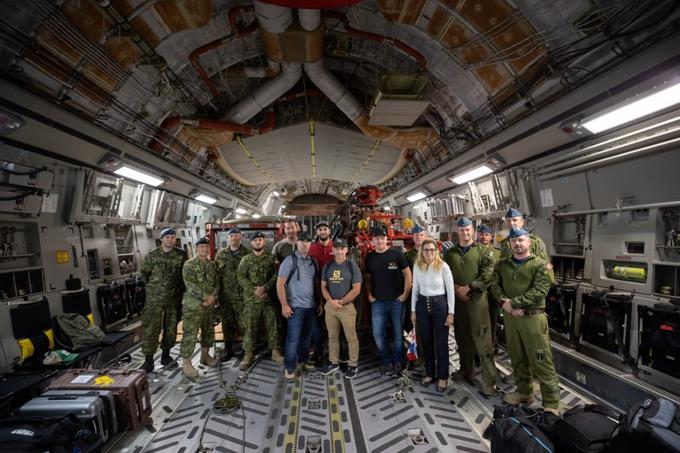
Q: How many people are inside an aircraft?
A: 15